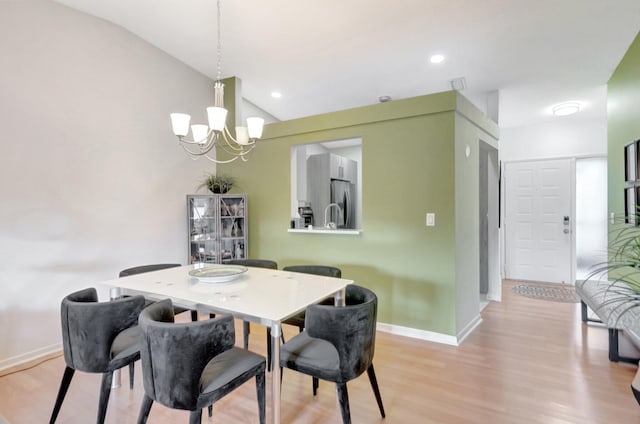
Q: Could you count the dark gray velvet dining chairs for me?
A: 6